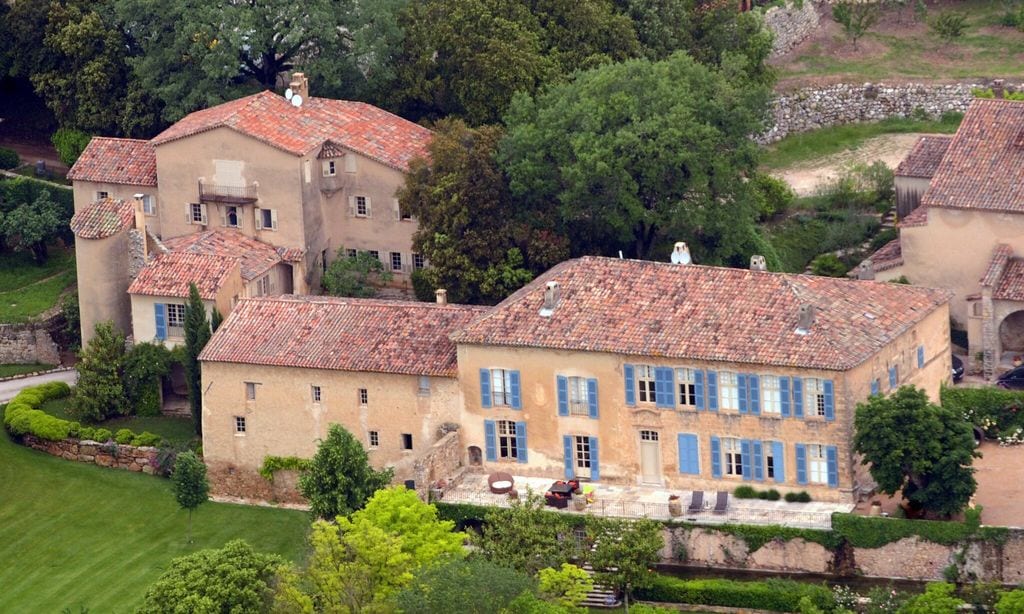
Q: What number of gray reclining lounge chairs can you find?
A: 2